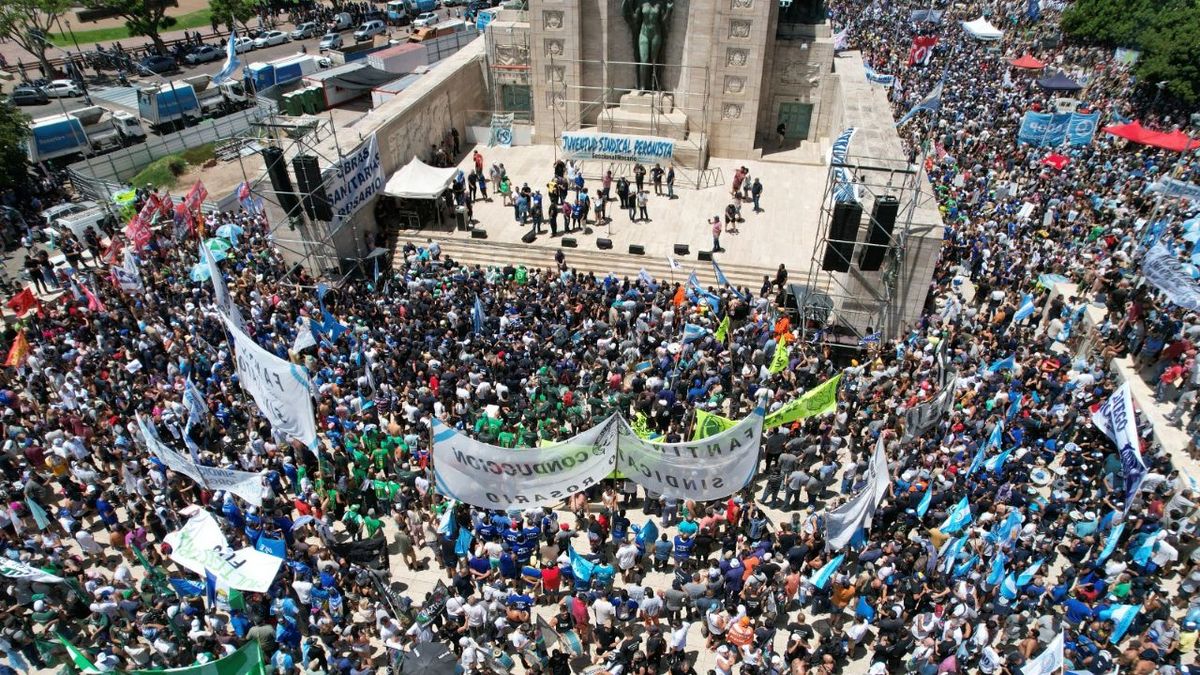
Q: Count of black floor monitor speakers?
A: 7